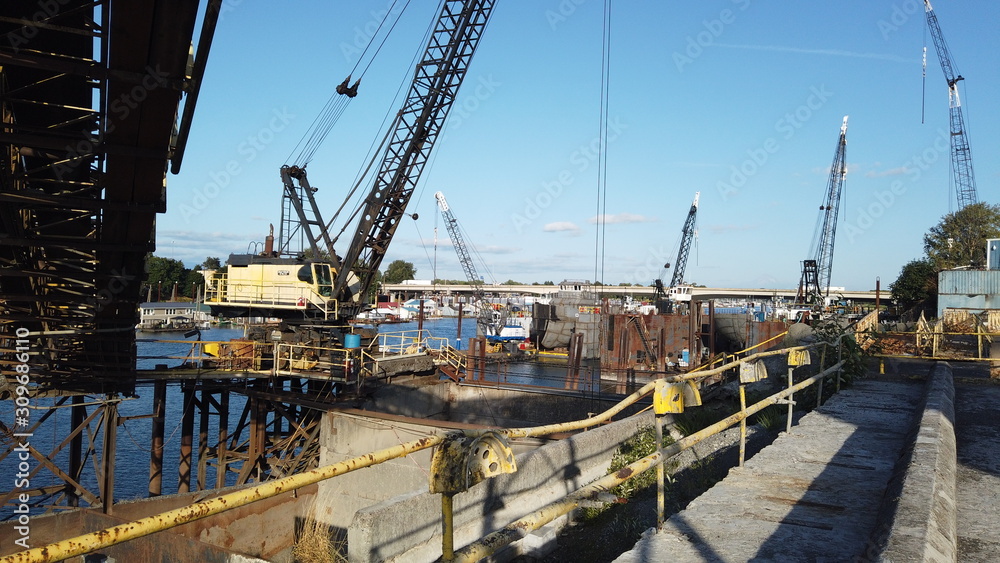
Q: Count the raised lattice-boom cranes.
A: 5